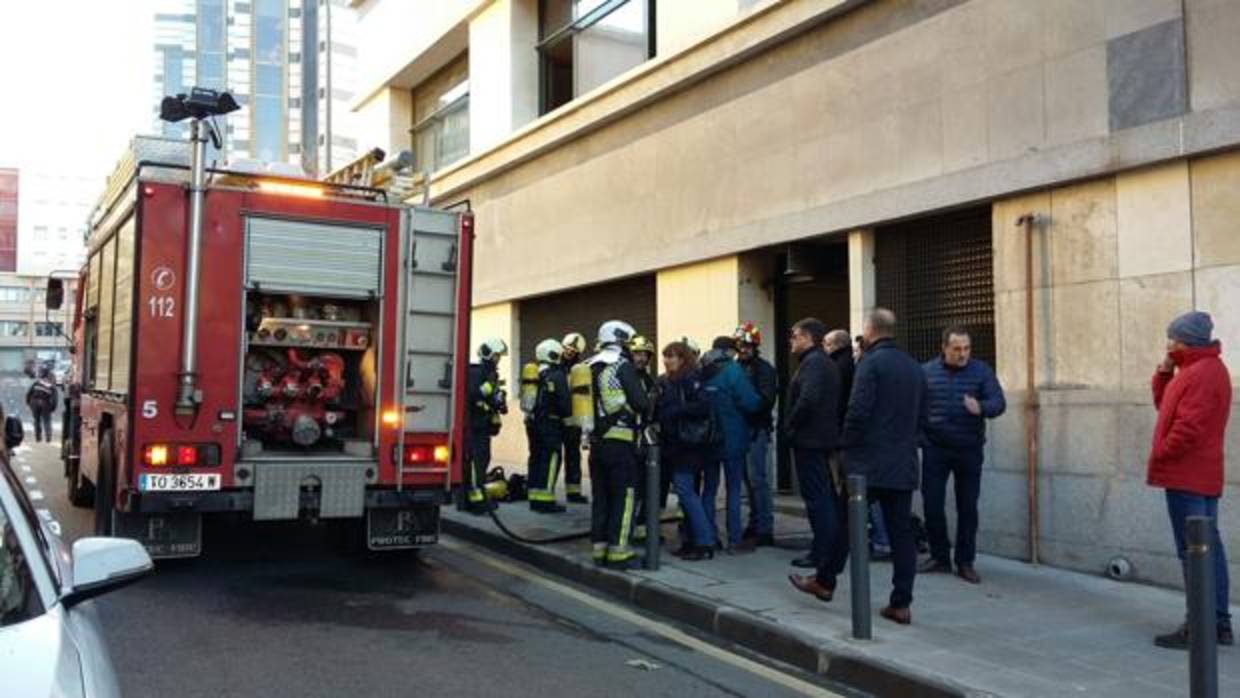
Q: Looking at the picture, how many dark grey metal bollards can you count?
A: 3